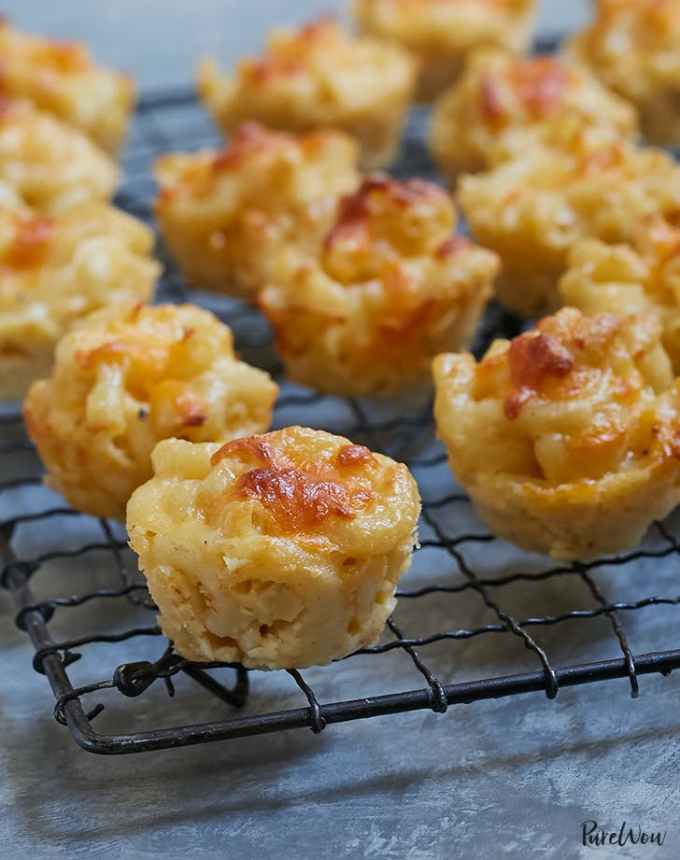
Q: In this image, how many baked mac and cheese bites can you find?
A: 14